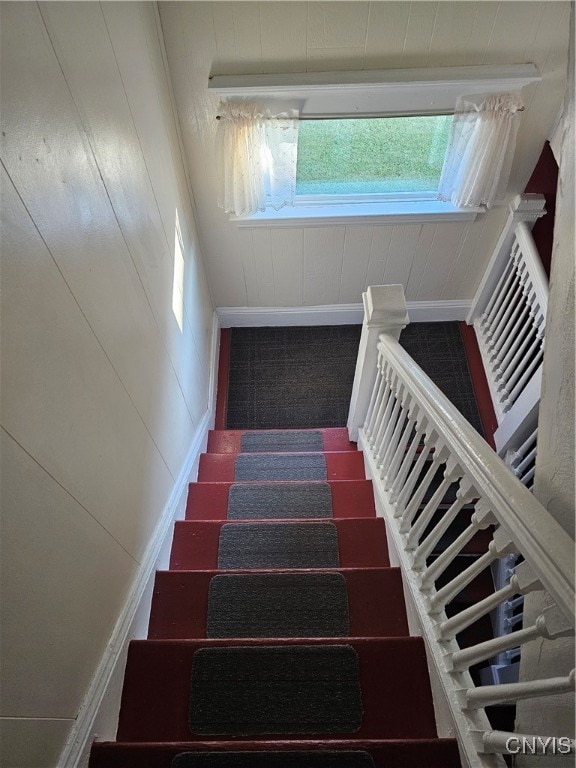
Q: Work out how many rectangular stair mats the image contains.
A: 7